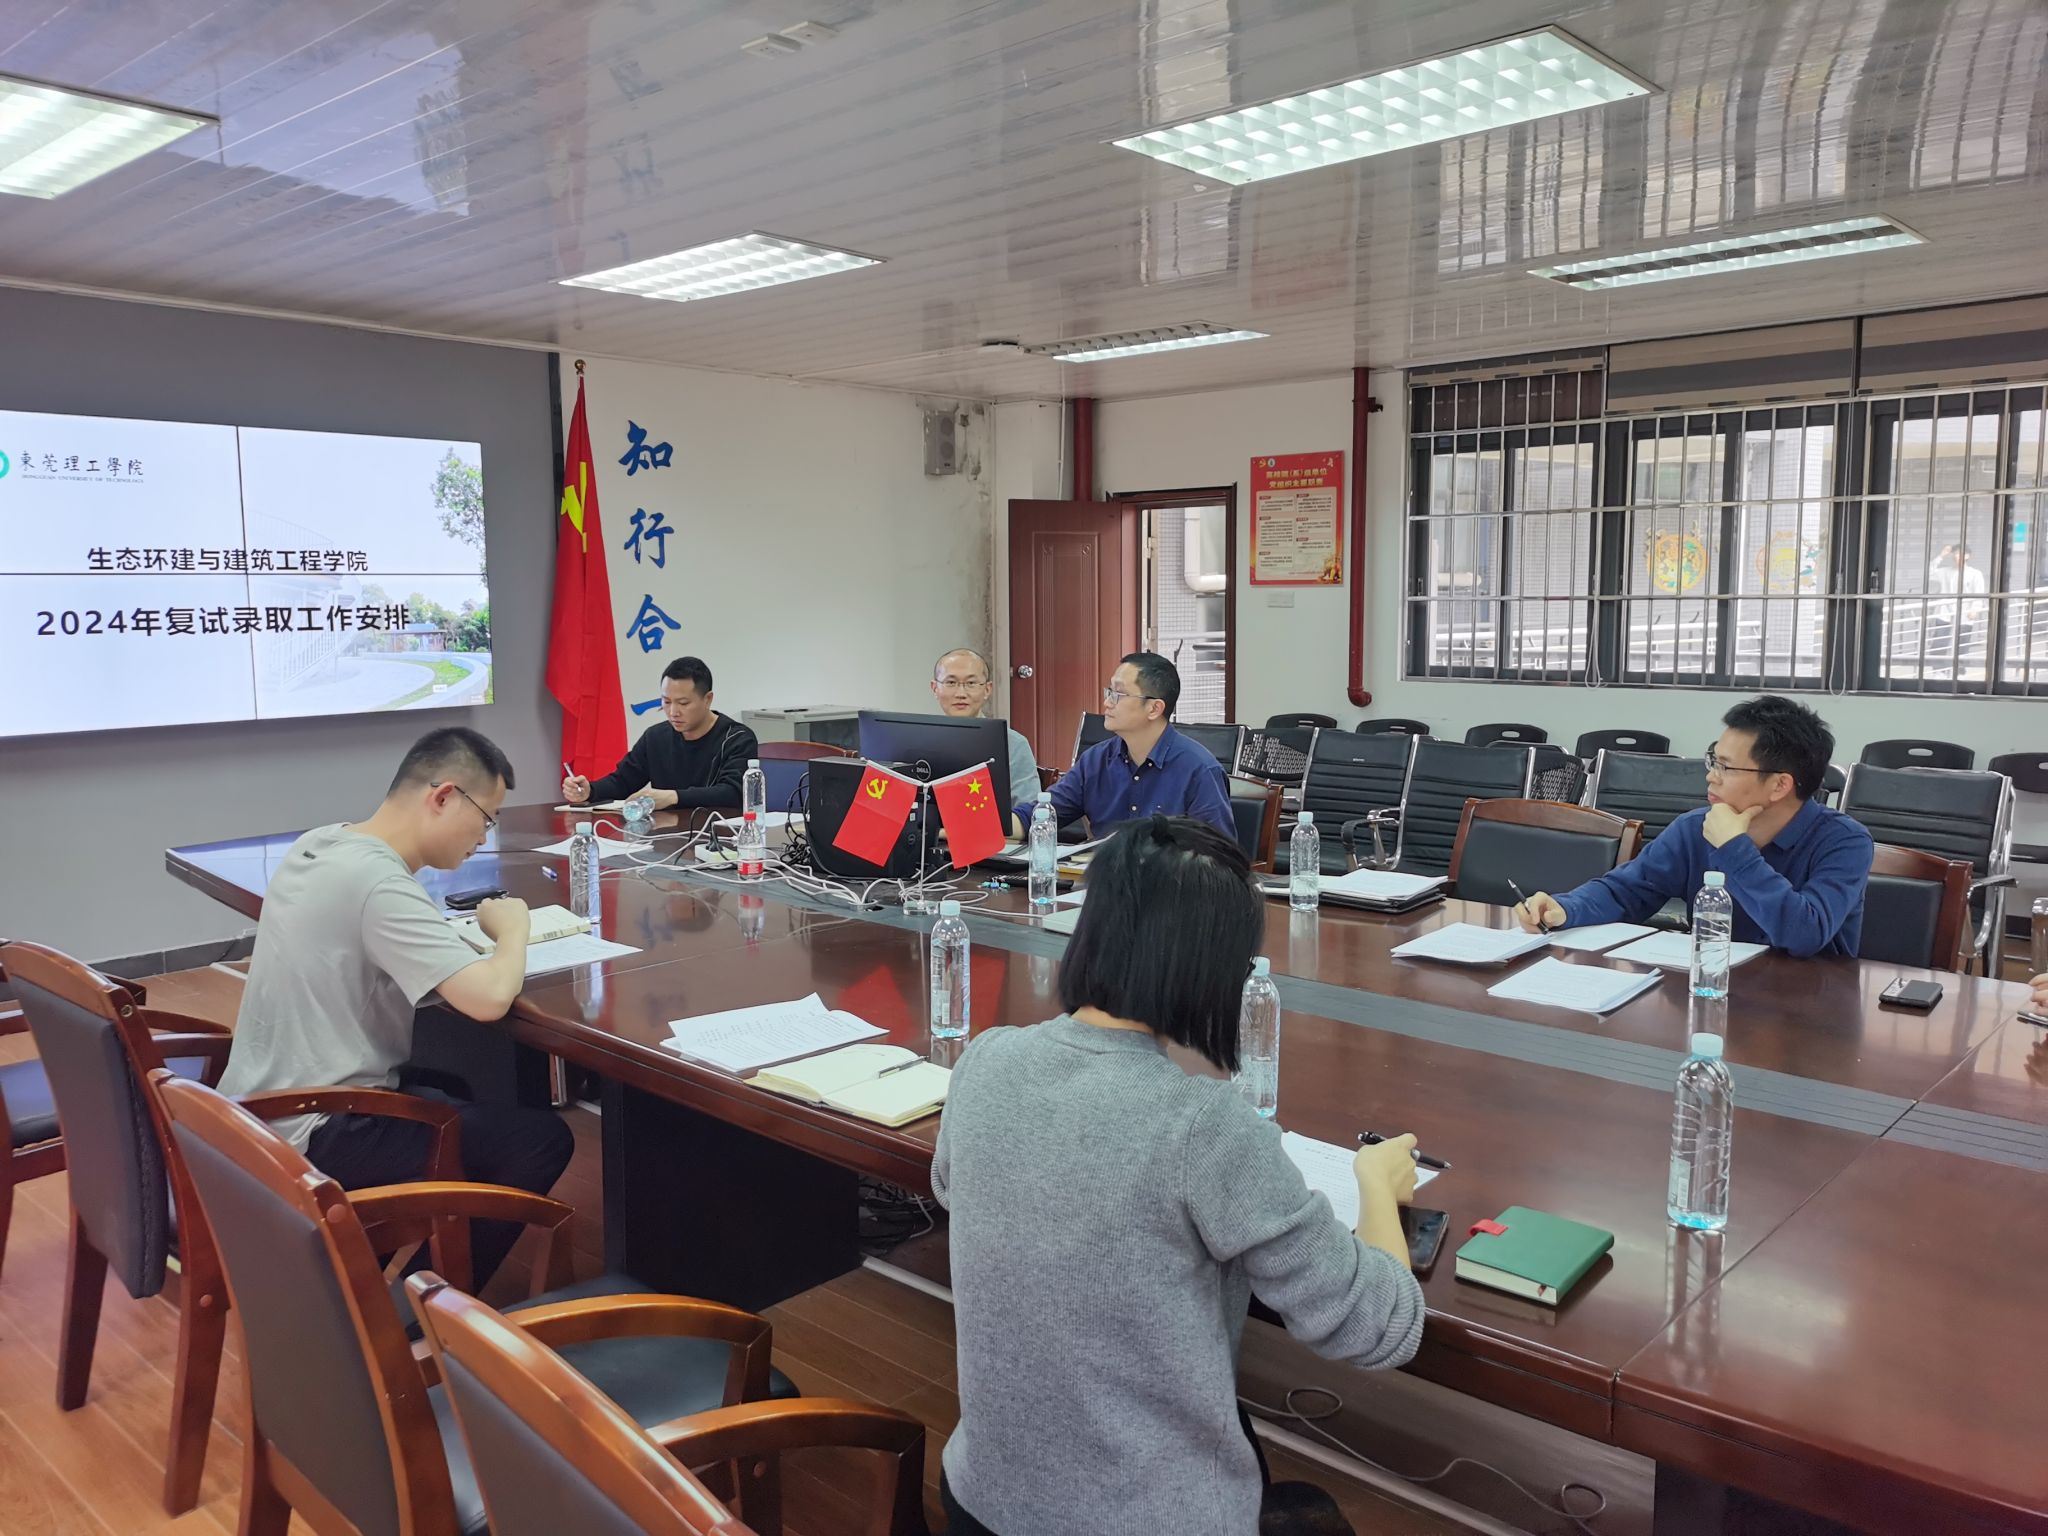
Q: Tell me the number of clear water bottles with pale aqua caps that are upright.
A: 9